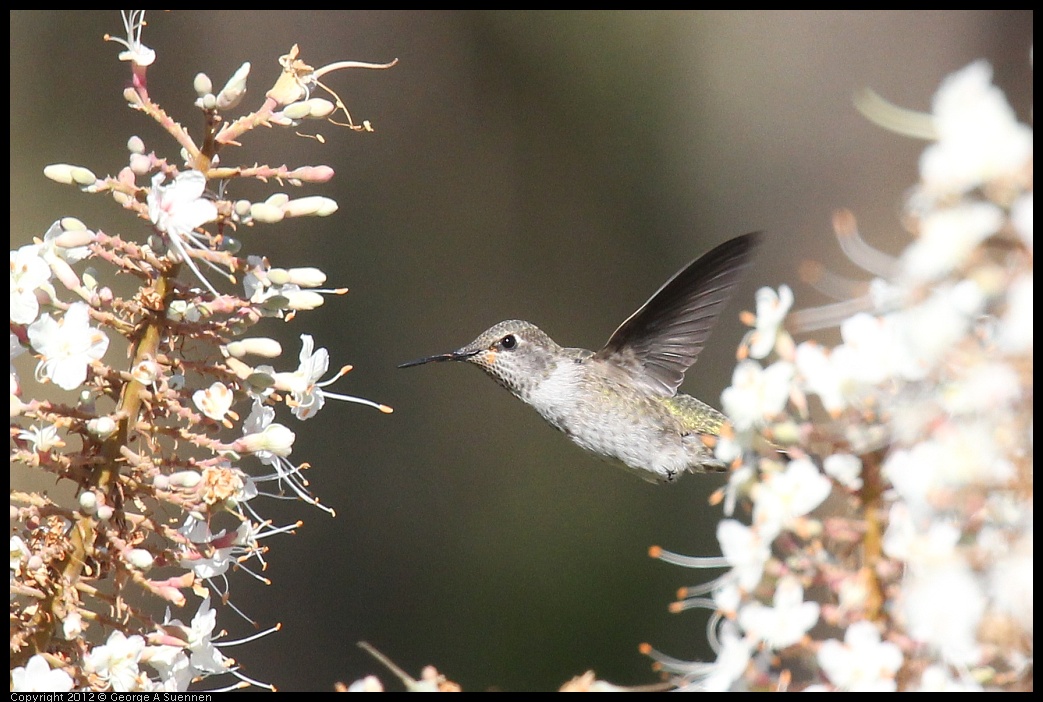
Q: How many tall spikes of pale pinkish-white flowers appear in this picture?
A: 2